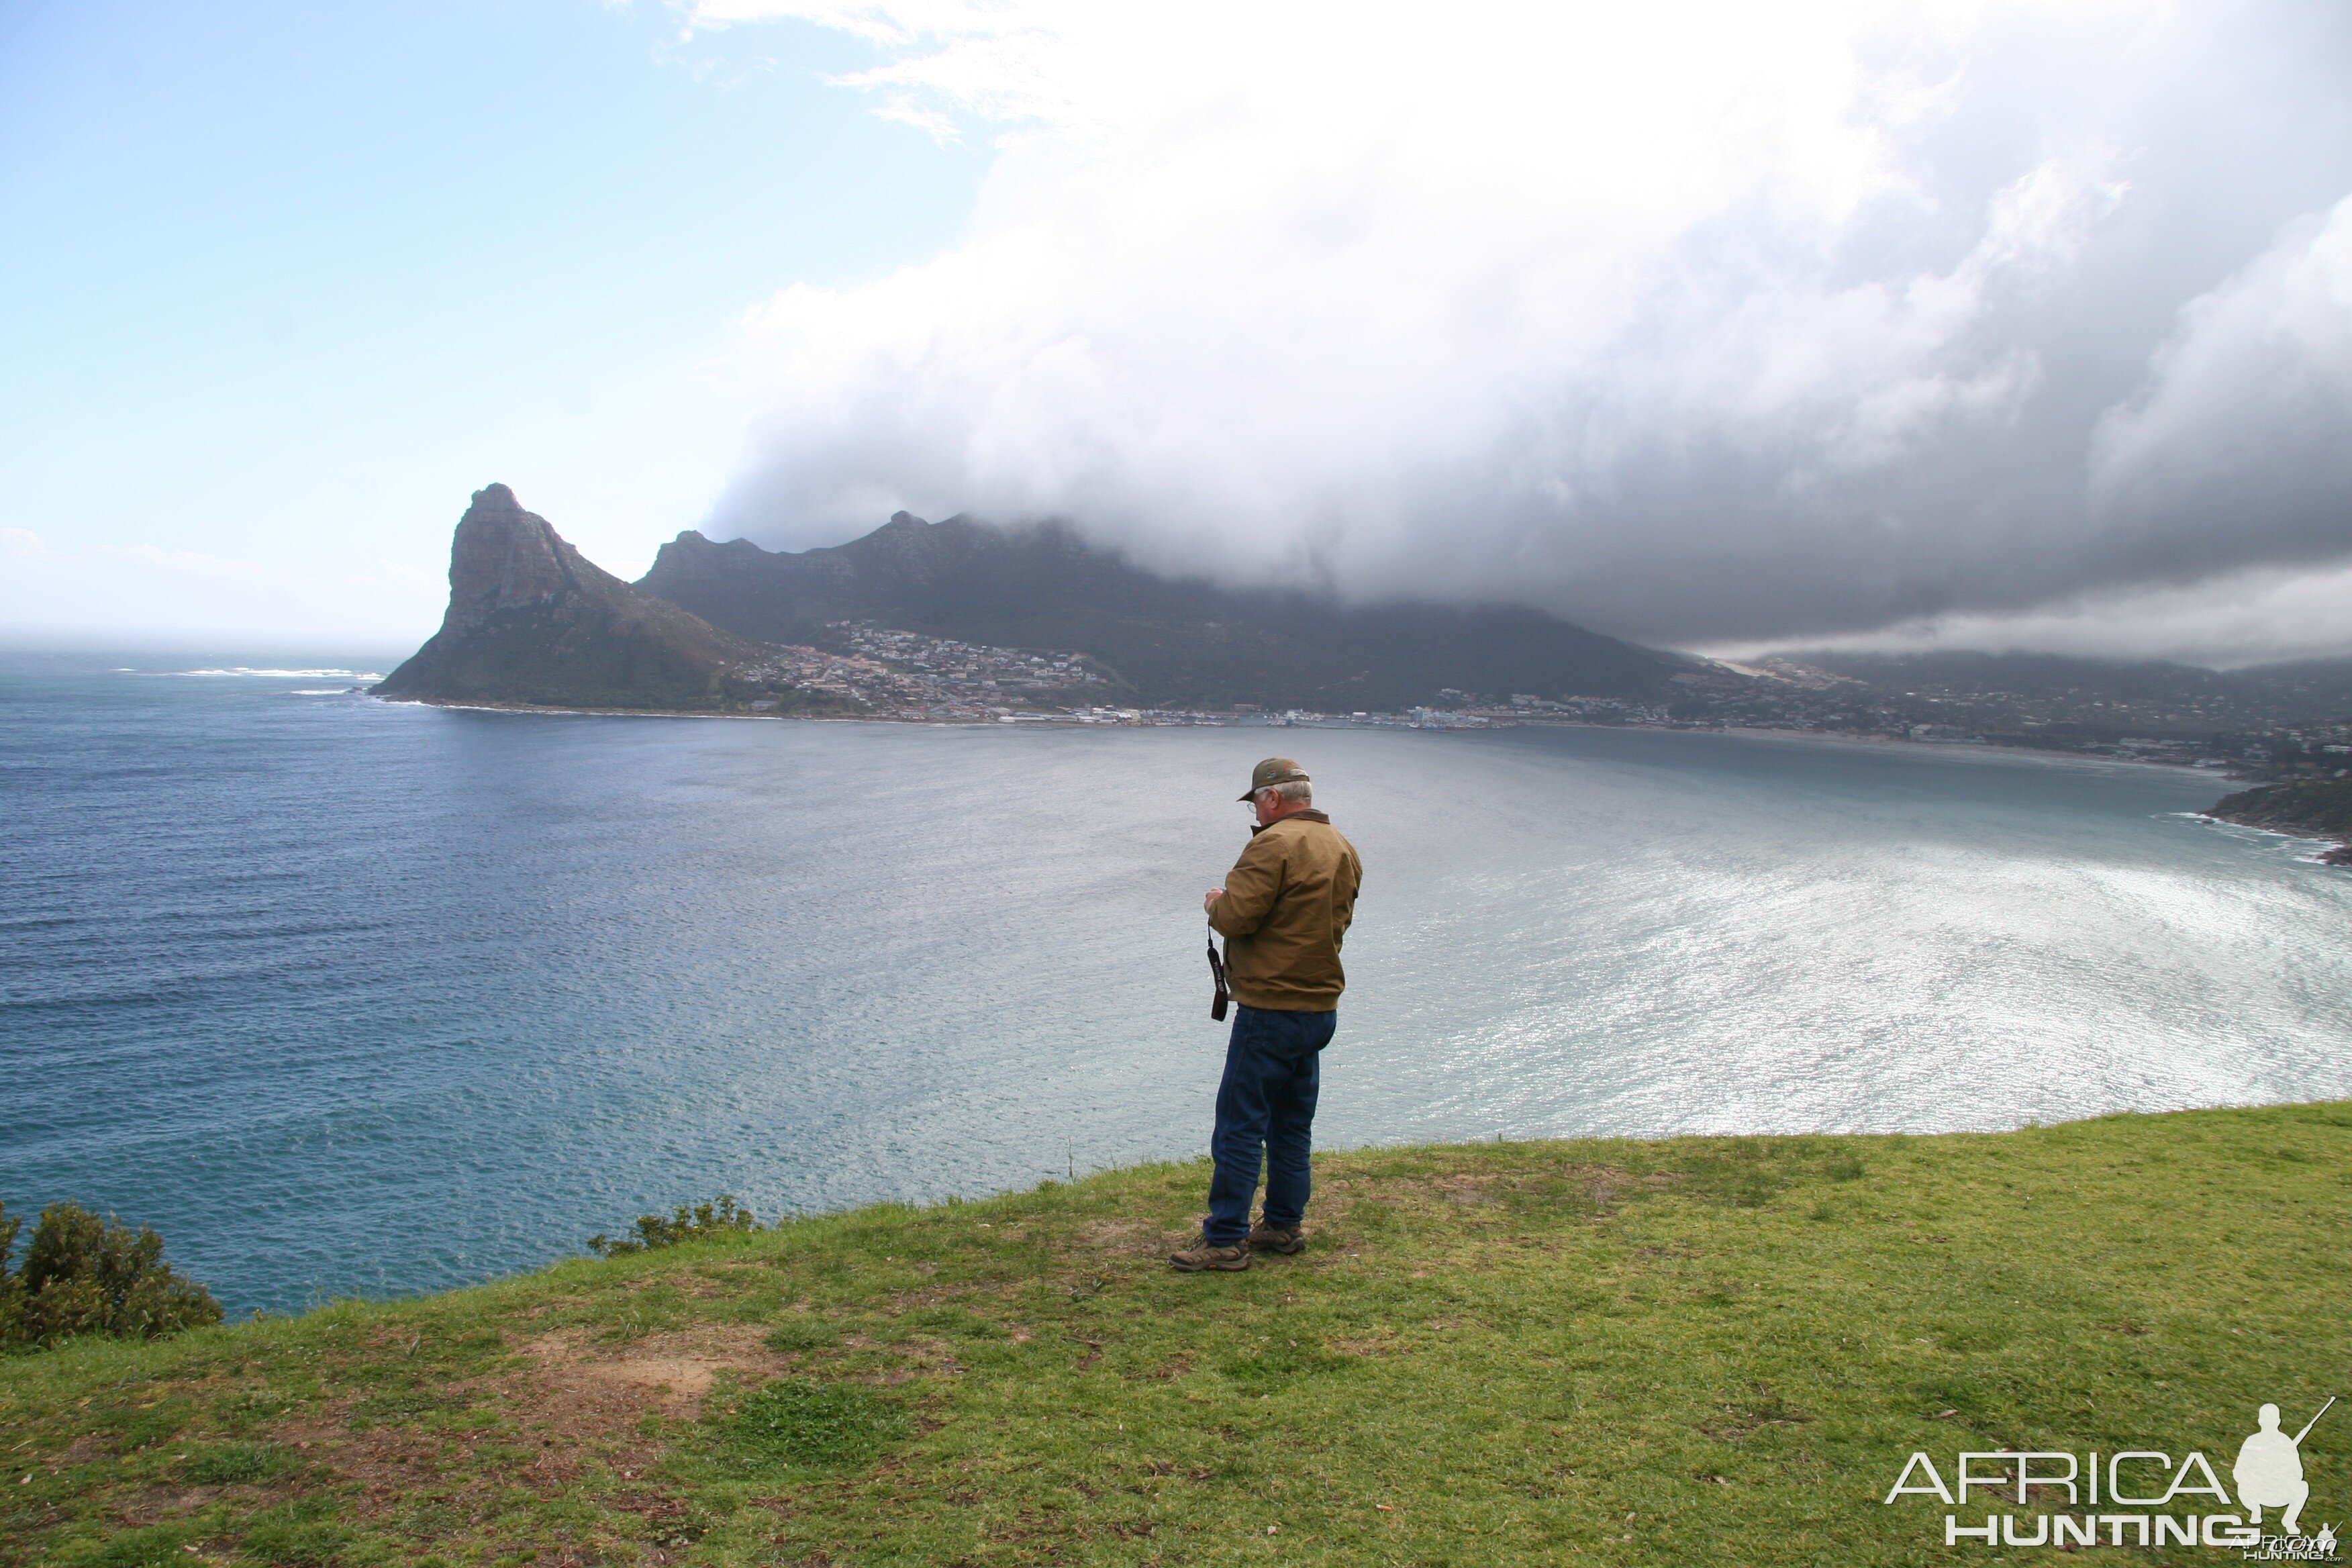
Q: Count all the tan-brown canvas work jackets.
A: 1